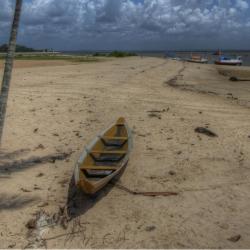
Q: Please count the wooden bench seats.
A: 3